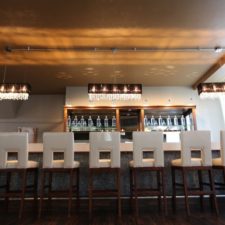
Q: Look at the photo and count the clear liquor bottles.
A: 13